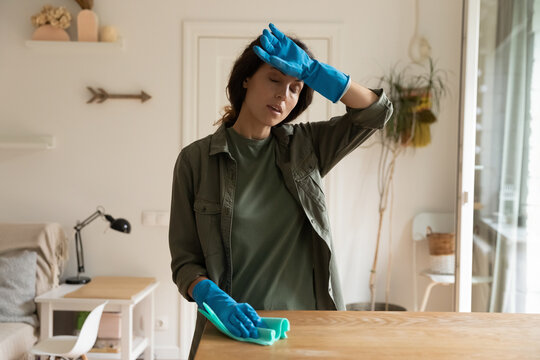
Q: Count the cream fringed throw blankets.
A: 1